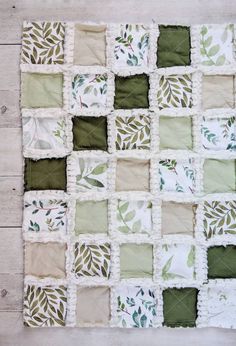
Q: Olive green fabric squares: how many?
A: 6